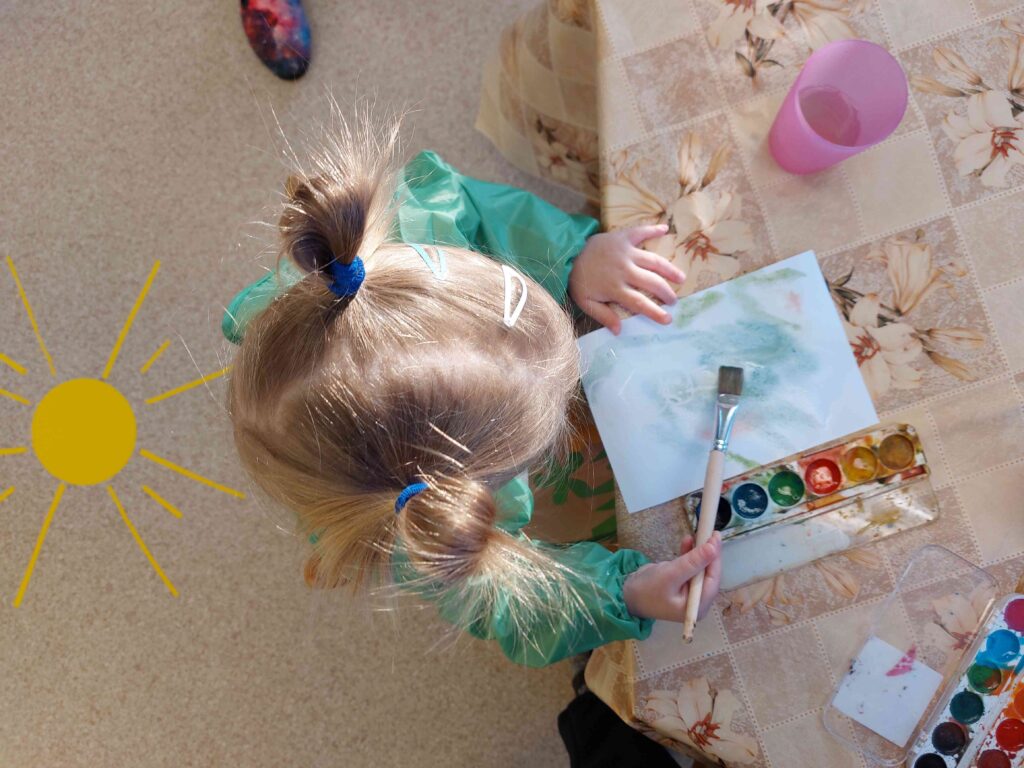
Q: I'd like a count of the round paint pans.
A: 15